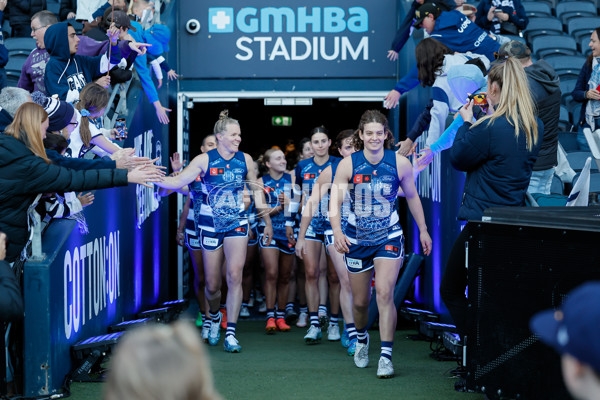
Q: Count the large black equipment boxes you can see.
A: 1